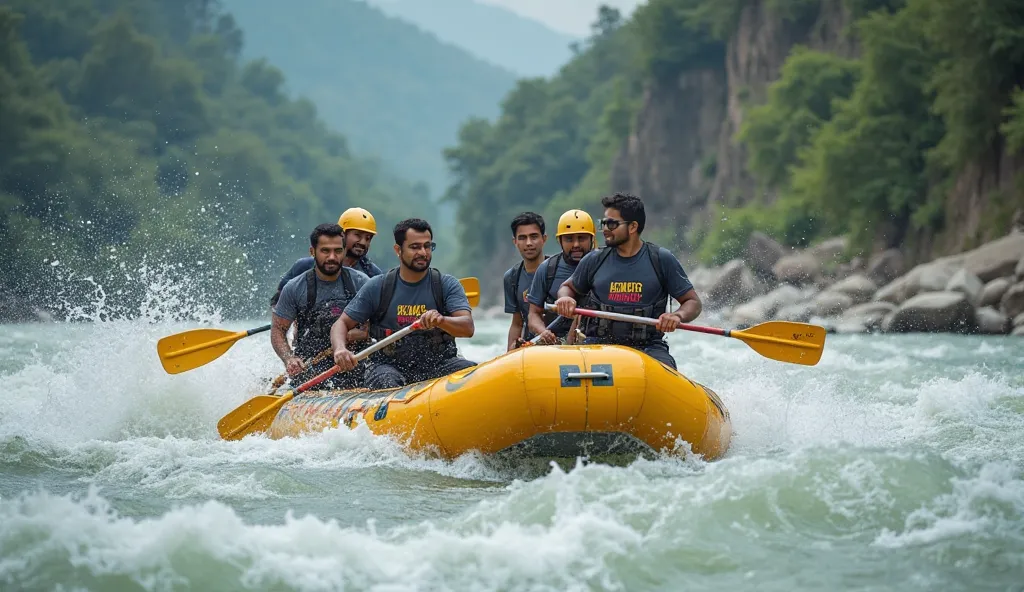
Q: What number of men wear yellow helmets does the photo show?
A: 2